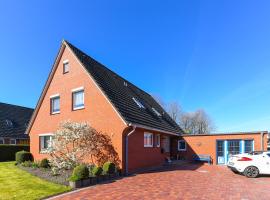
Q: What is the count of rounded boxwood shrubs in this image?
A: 5